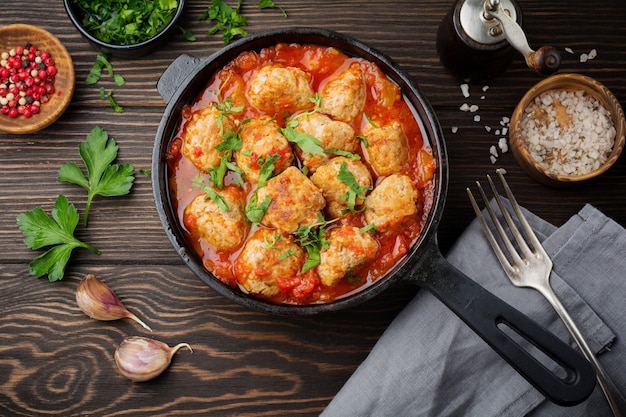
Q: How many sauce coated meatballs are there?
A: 12